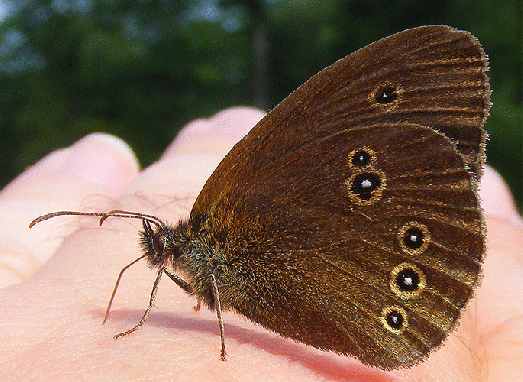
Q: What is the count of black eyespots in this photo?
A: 6